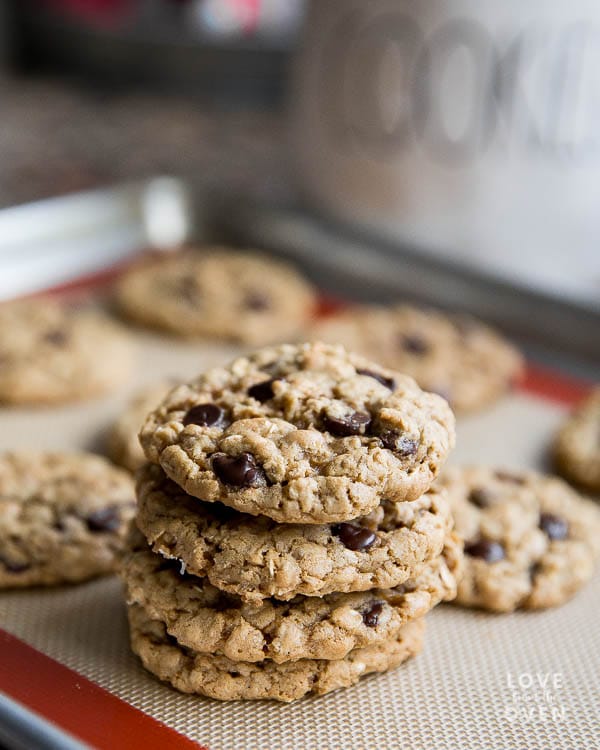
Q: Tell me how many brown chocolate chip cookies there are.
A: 11